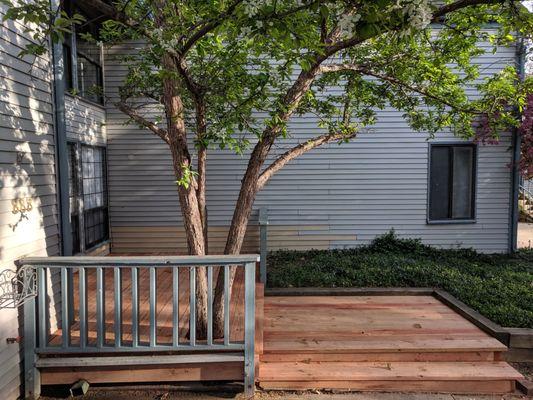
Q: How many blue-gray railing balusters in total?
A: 11